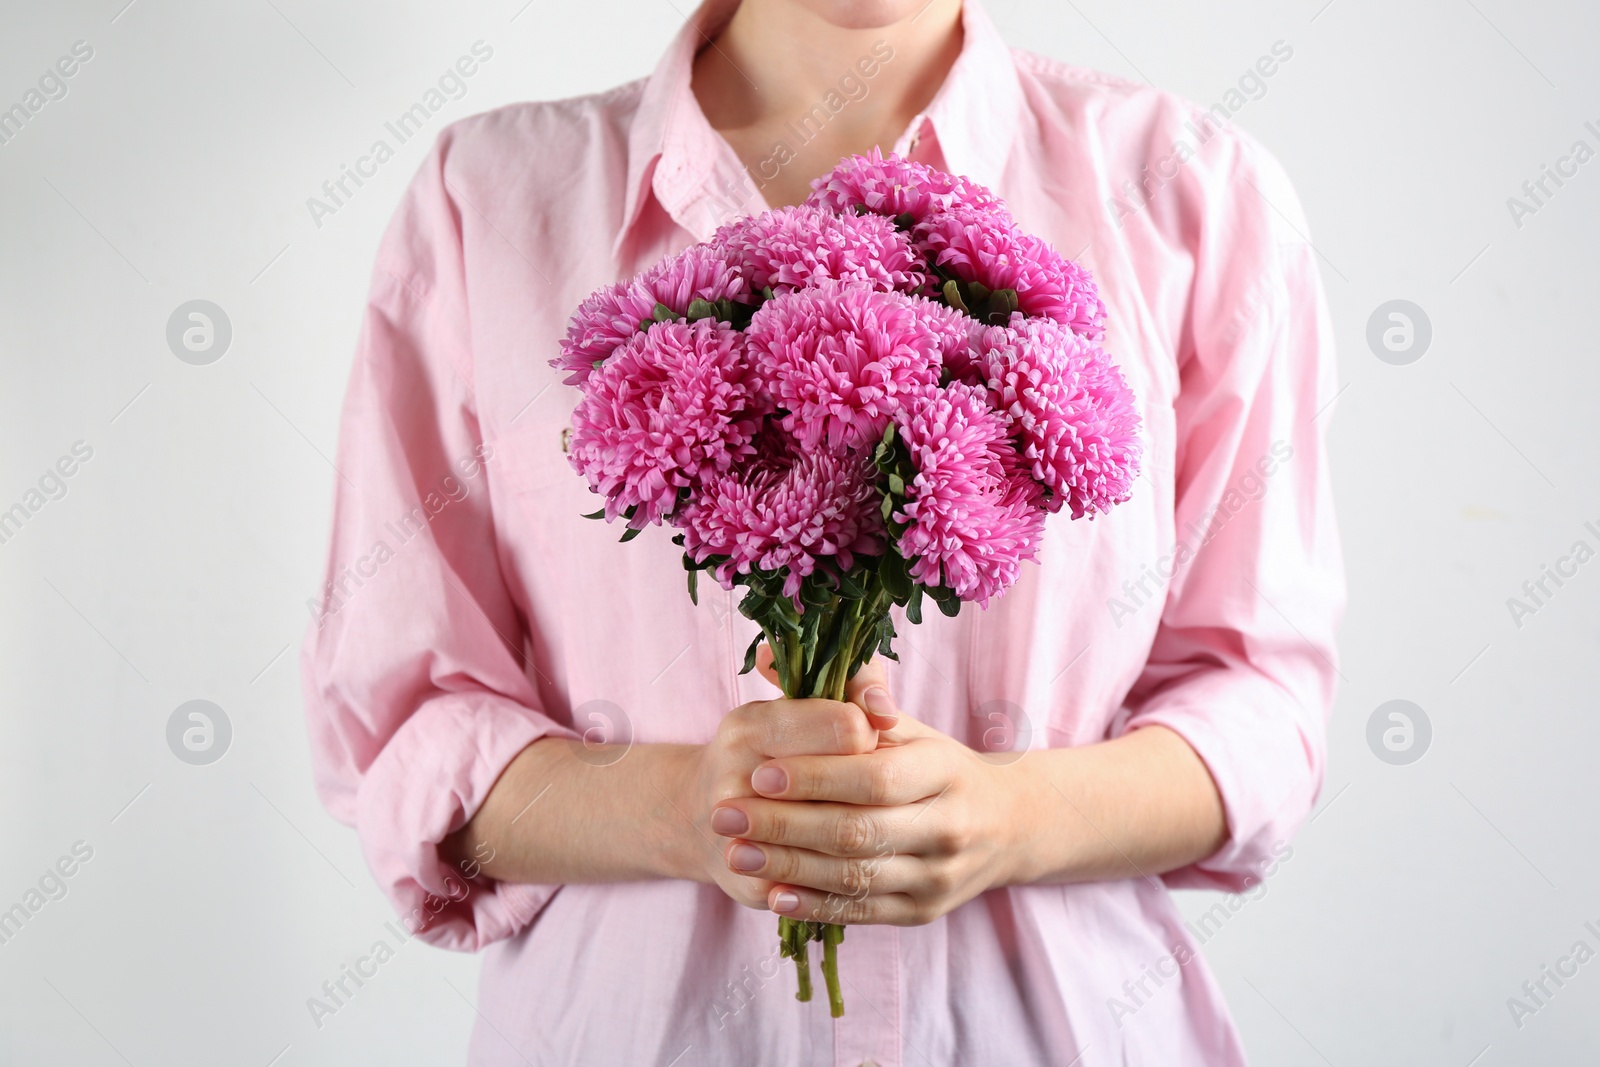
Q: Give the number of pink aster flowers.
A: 10